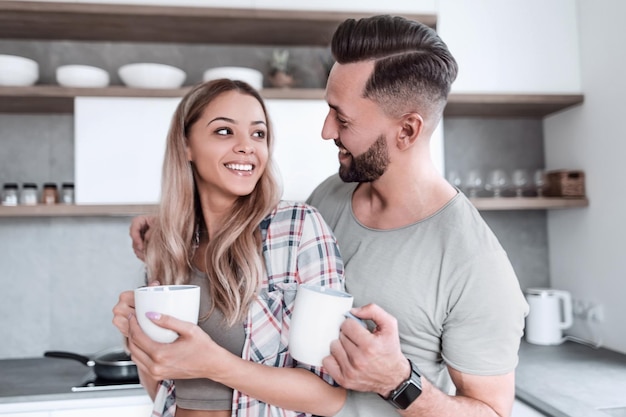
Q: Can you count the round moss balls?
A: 0